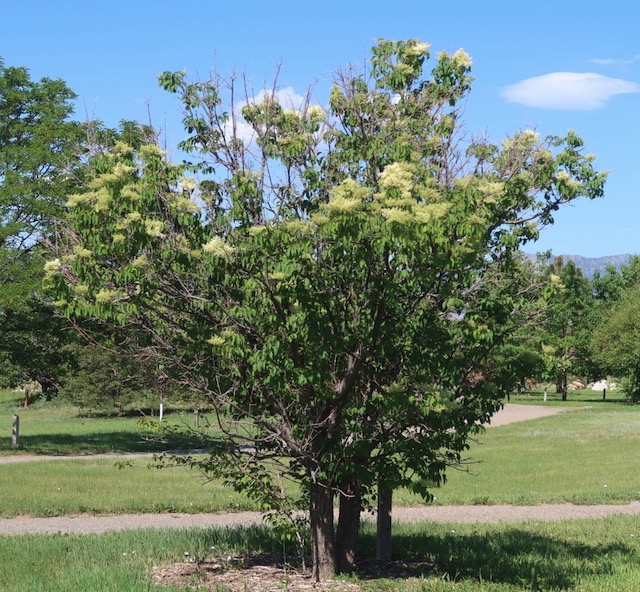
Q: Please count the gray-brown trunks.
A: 3